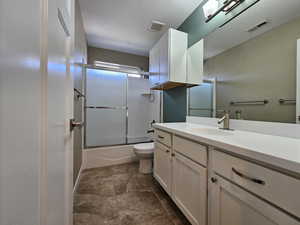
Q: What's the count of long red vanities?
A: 0